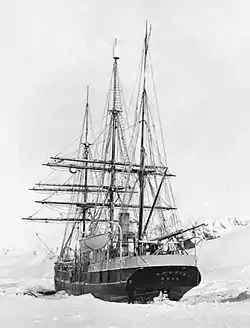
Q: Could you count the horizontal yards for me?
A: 6